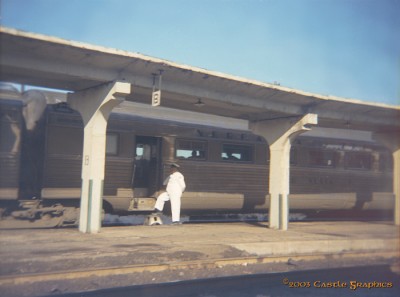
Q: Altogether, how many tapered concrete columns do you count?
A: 3